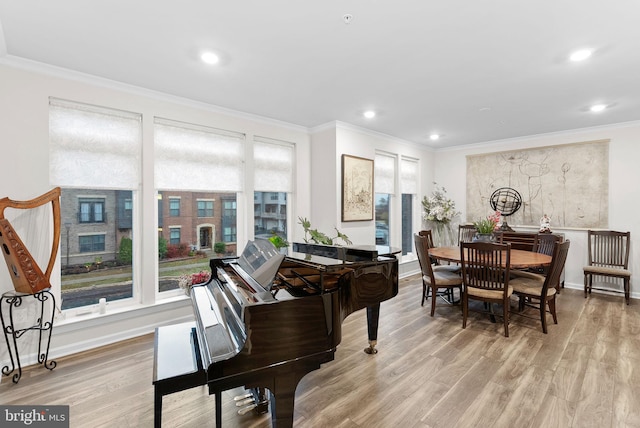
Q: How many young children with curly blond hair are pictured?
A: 0